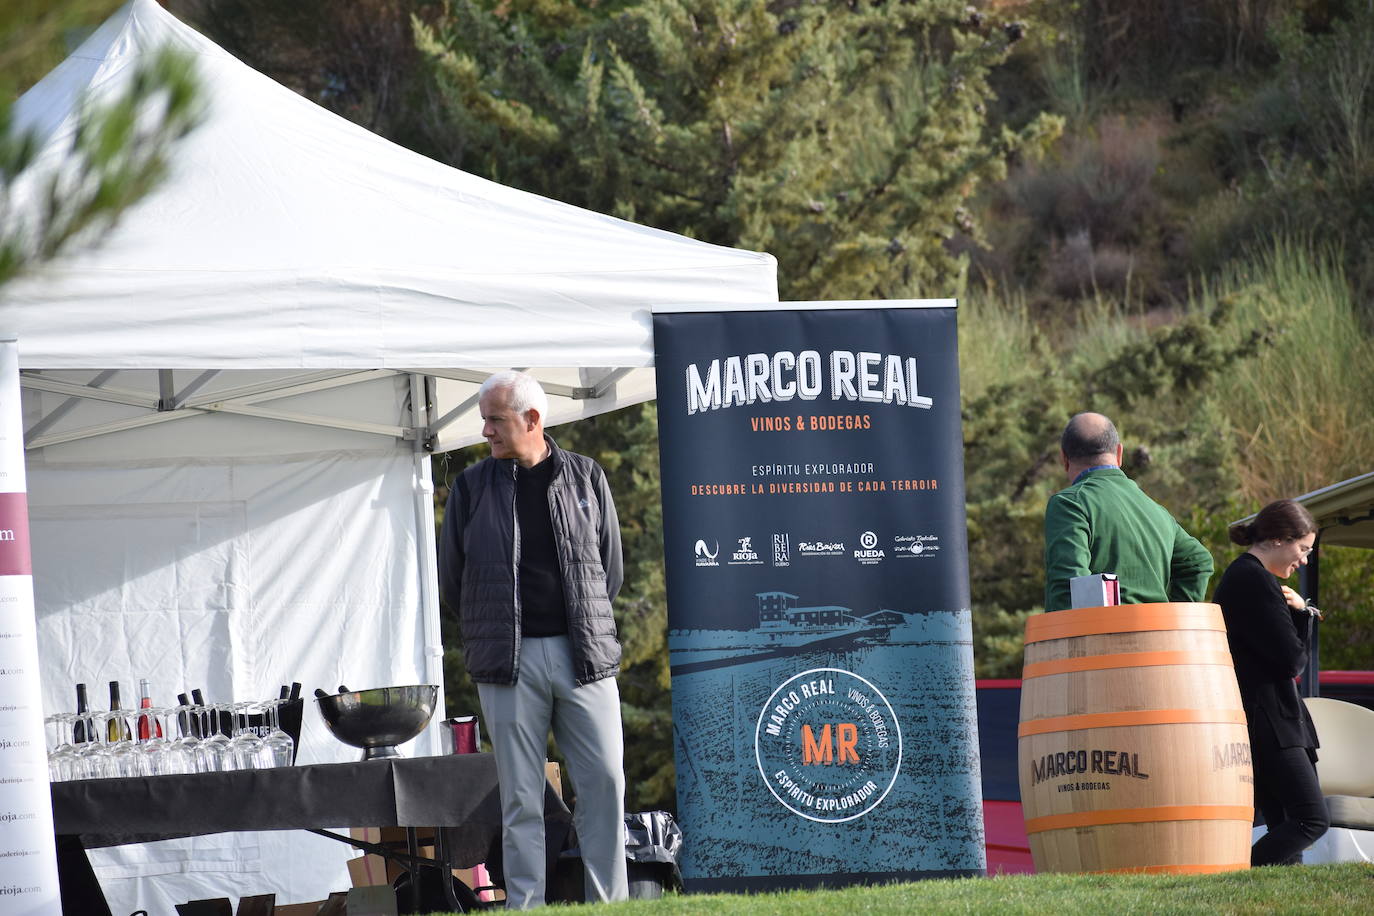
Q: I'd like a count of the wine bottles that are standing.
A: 3